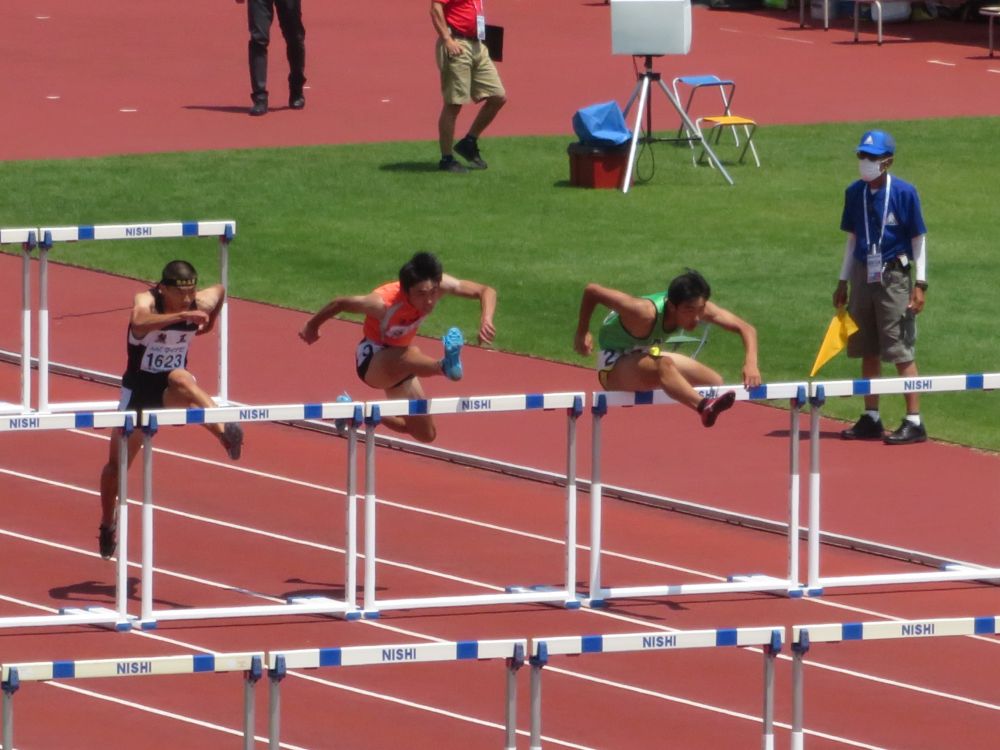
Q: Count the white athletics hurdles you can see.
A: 11